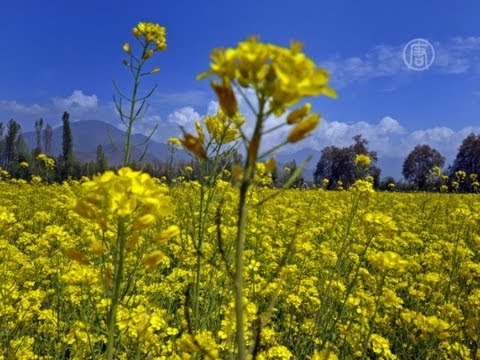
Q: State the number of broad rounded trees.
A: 3